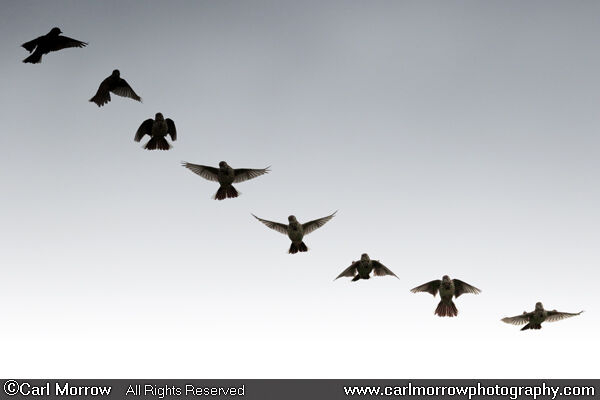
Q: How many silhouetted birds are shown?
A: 8